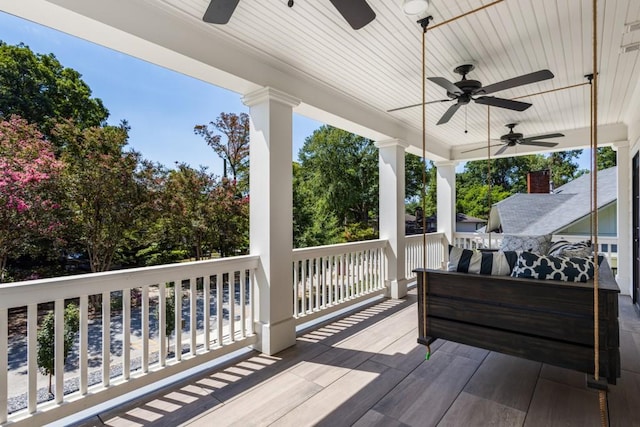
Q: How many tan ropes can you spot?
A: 4